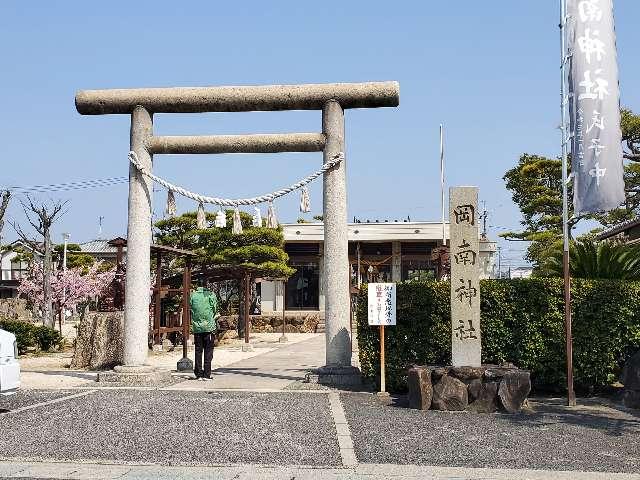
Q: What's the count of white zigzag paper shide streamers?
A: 2